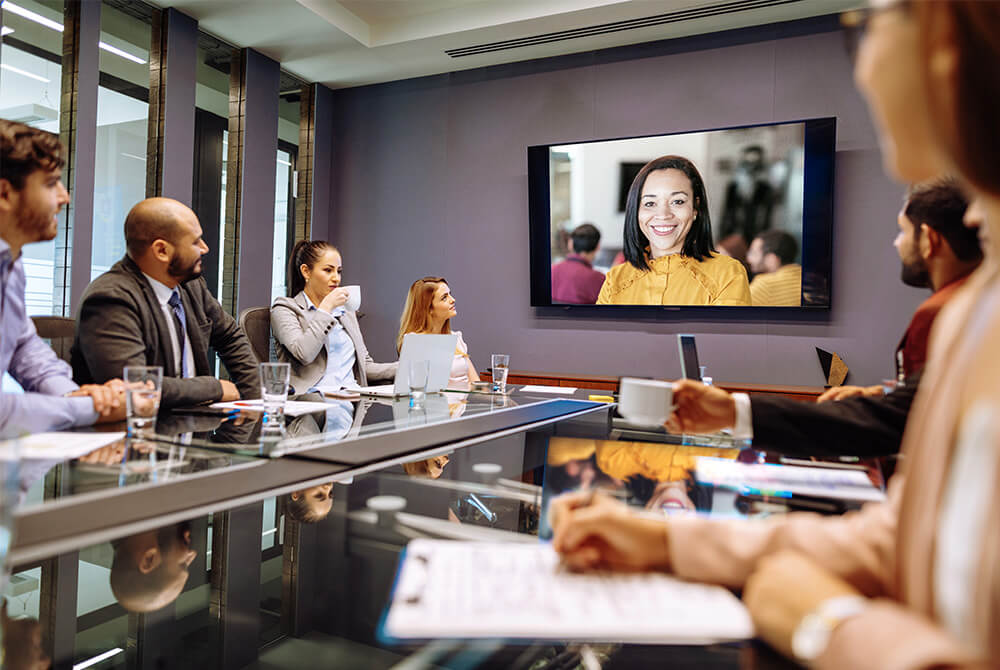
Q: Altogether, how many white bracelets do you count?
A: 1